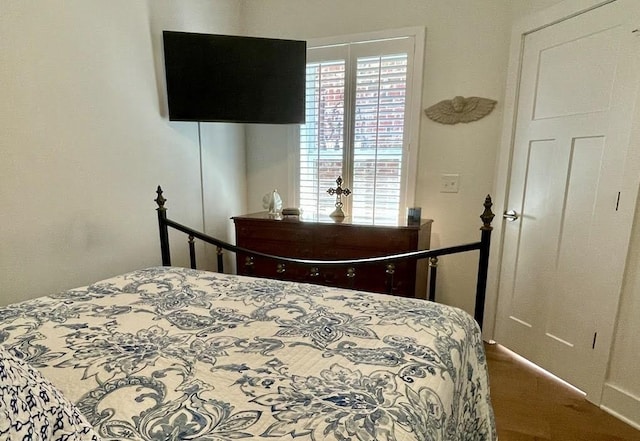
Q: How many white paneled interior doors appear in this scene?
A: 1